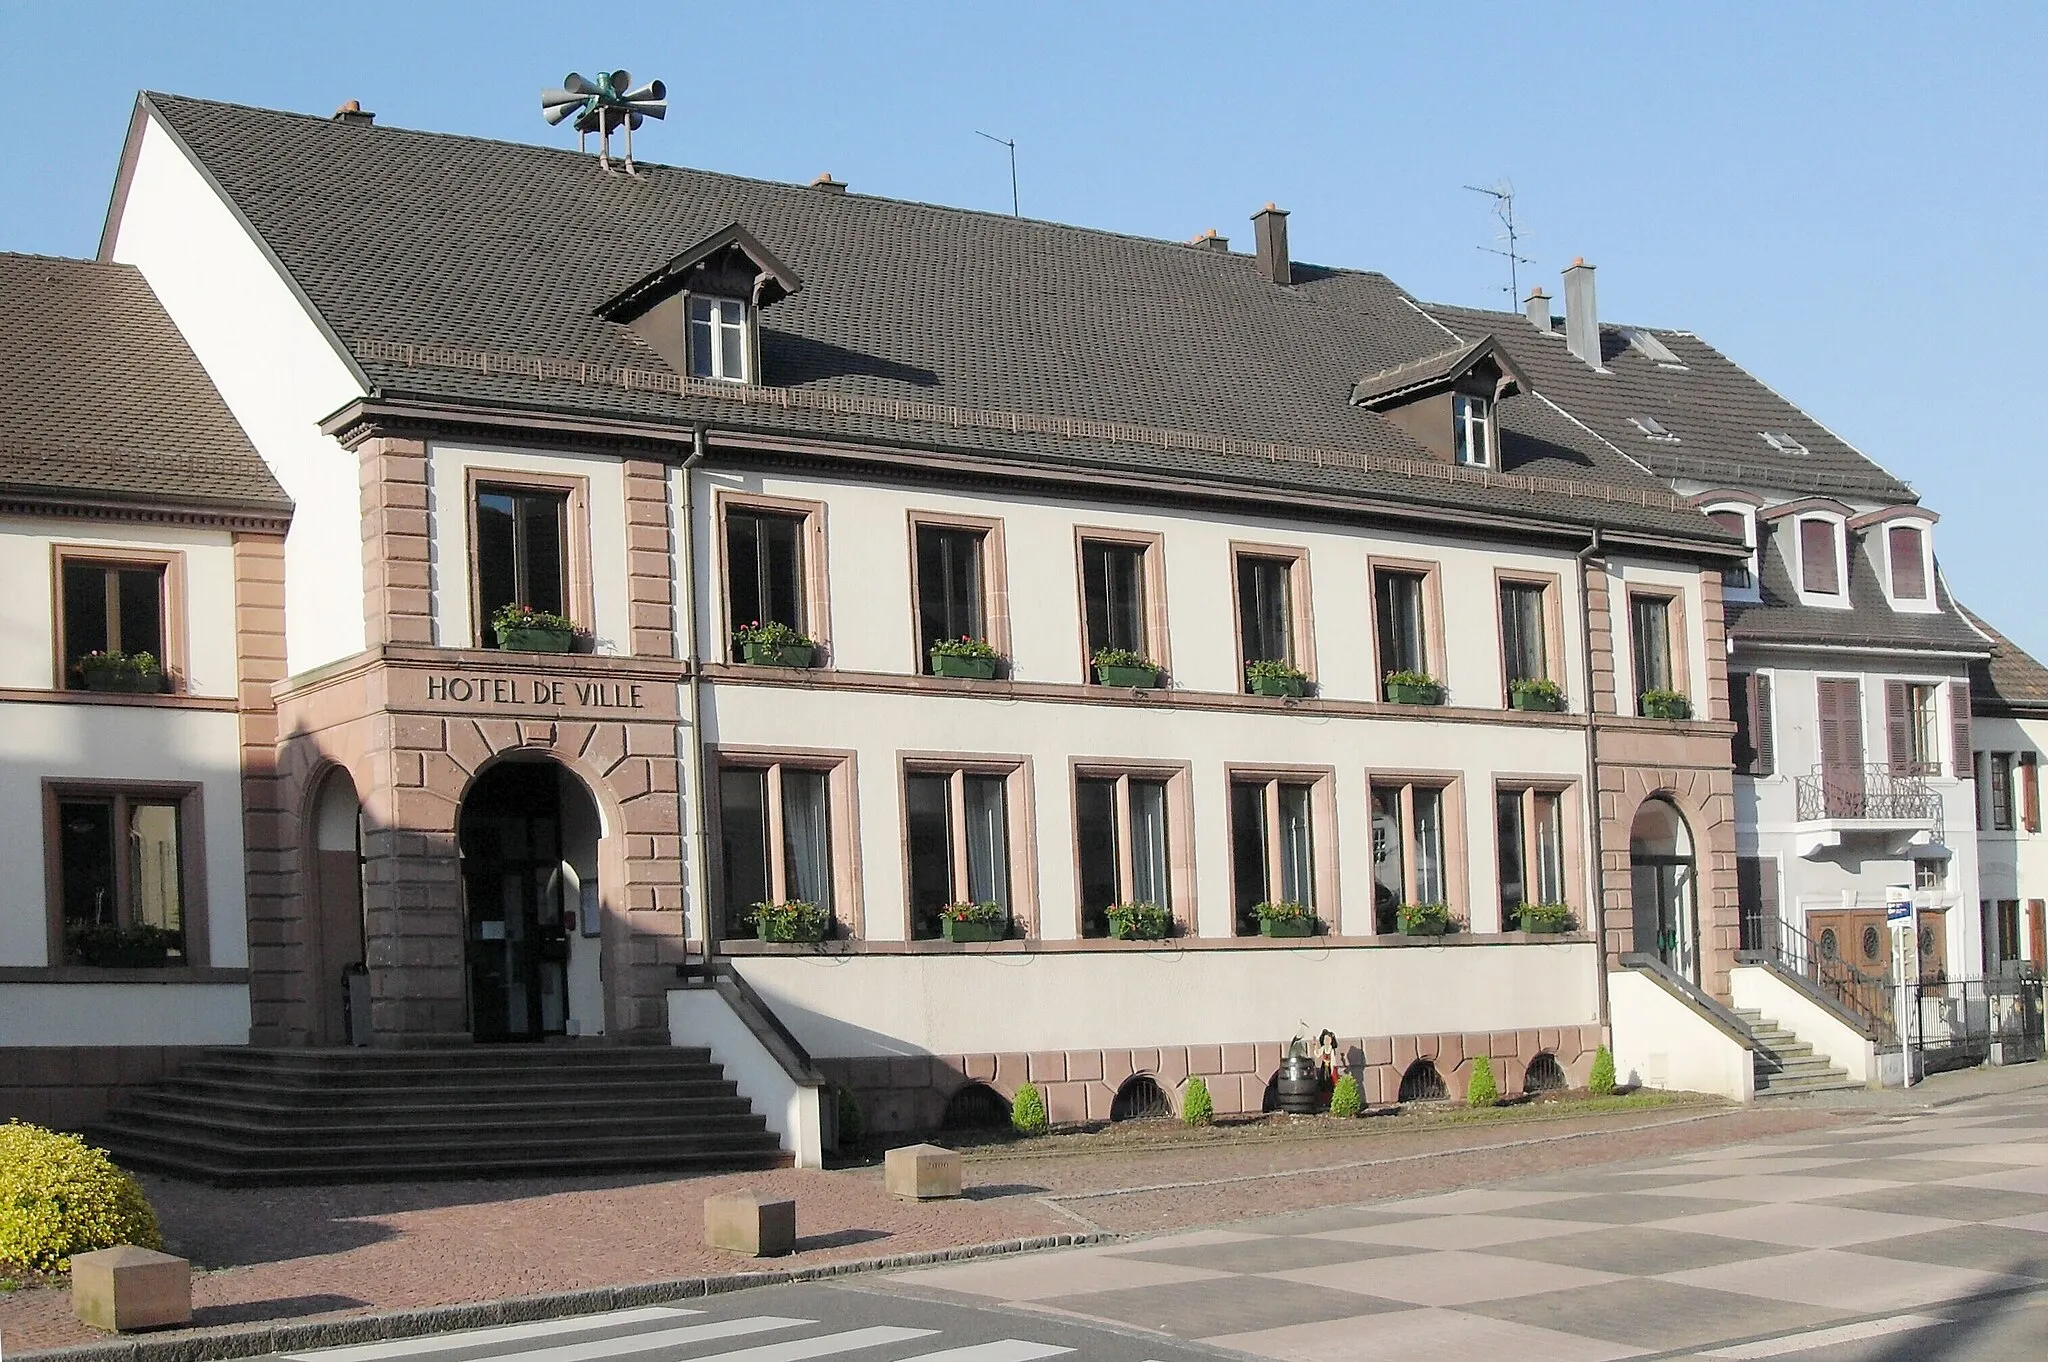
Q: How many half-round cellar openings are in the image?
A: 5